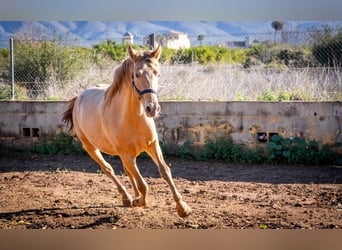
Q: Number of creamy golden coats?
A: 1